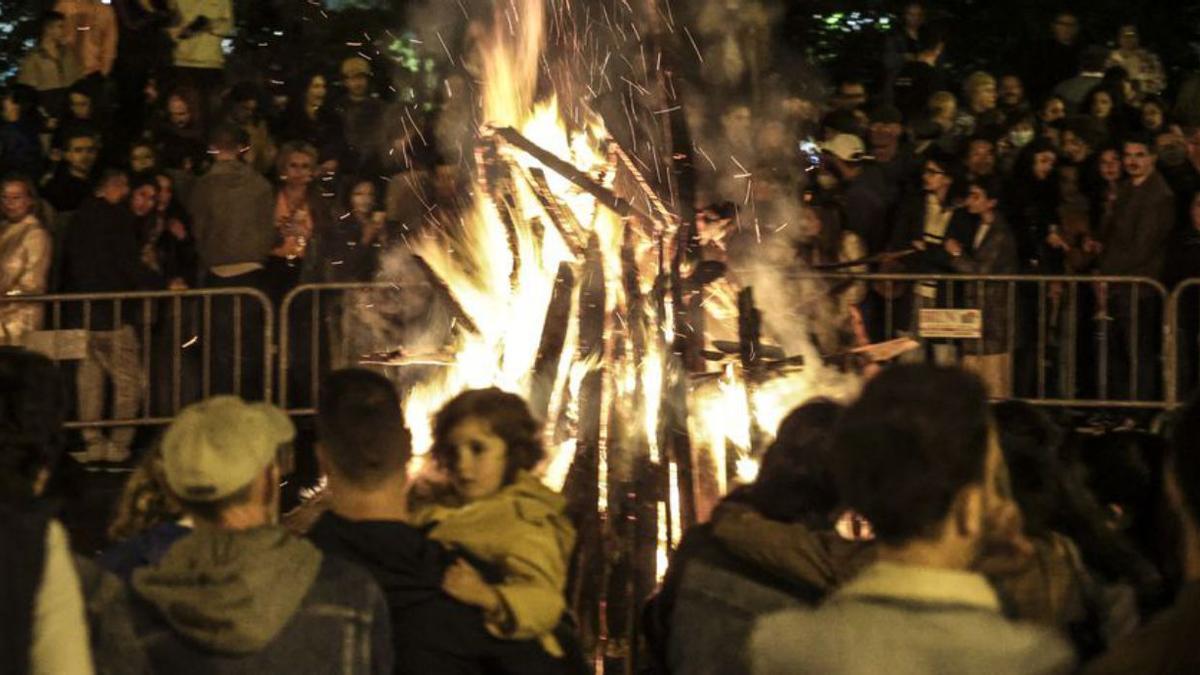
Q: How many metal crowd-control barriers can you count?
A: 4